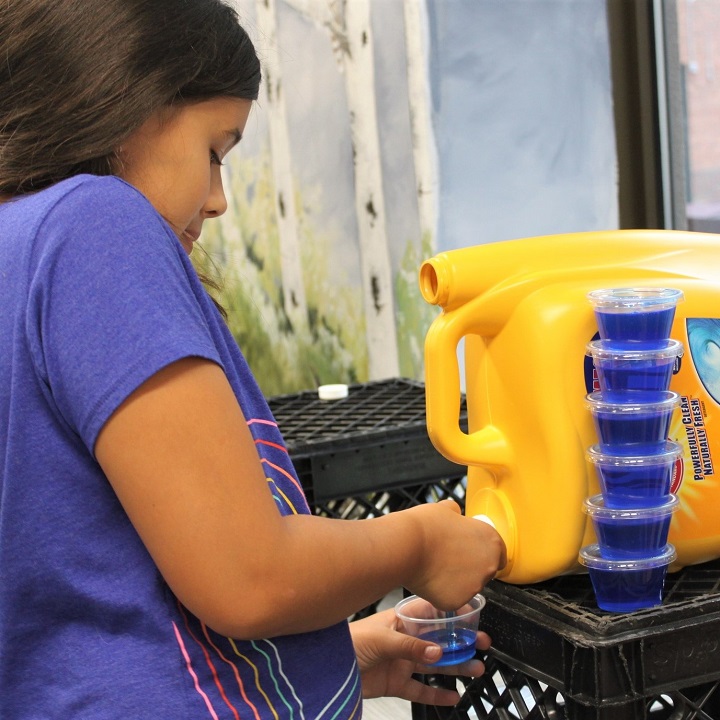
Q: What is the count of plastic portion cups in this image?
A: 7